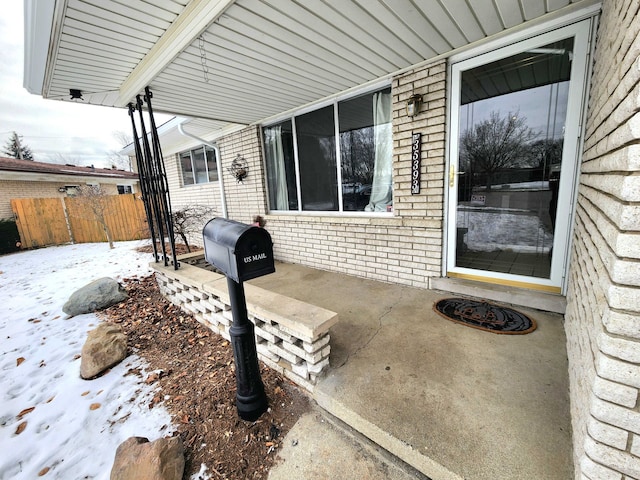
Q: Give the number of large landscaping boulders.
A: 3